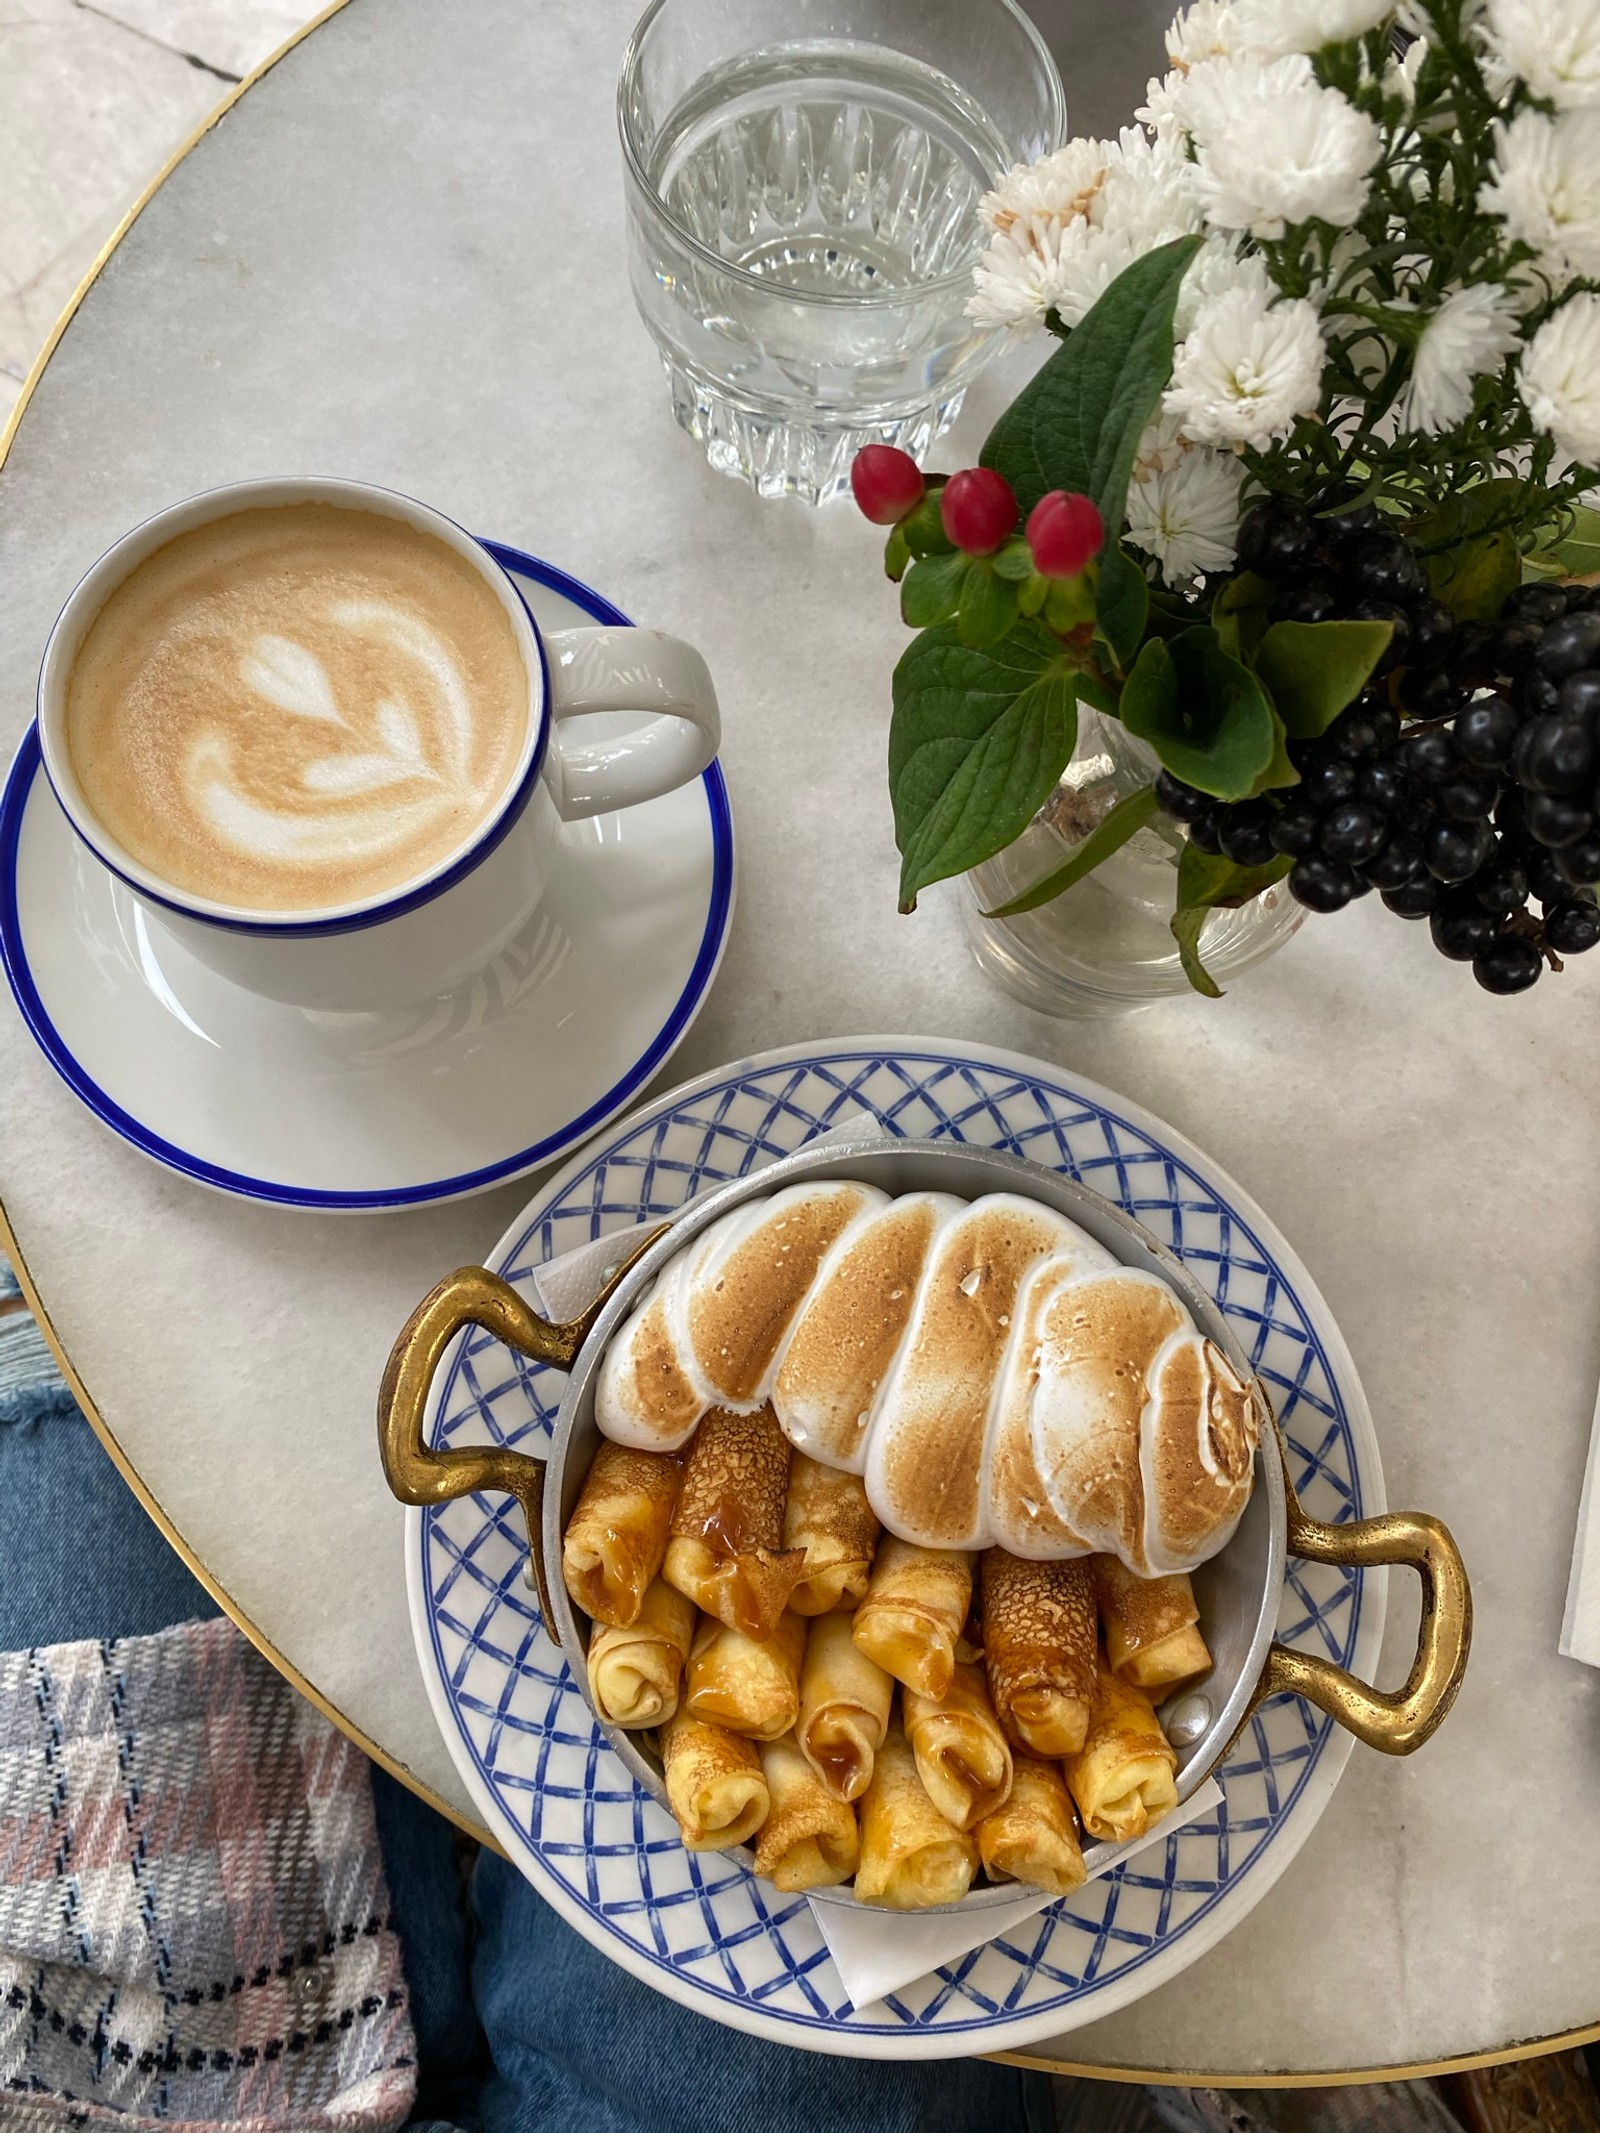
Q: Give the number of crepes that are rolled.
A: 15